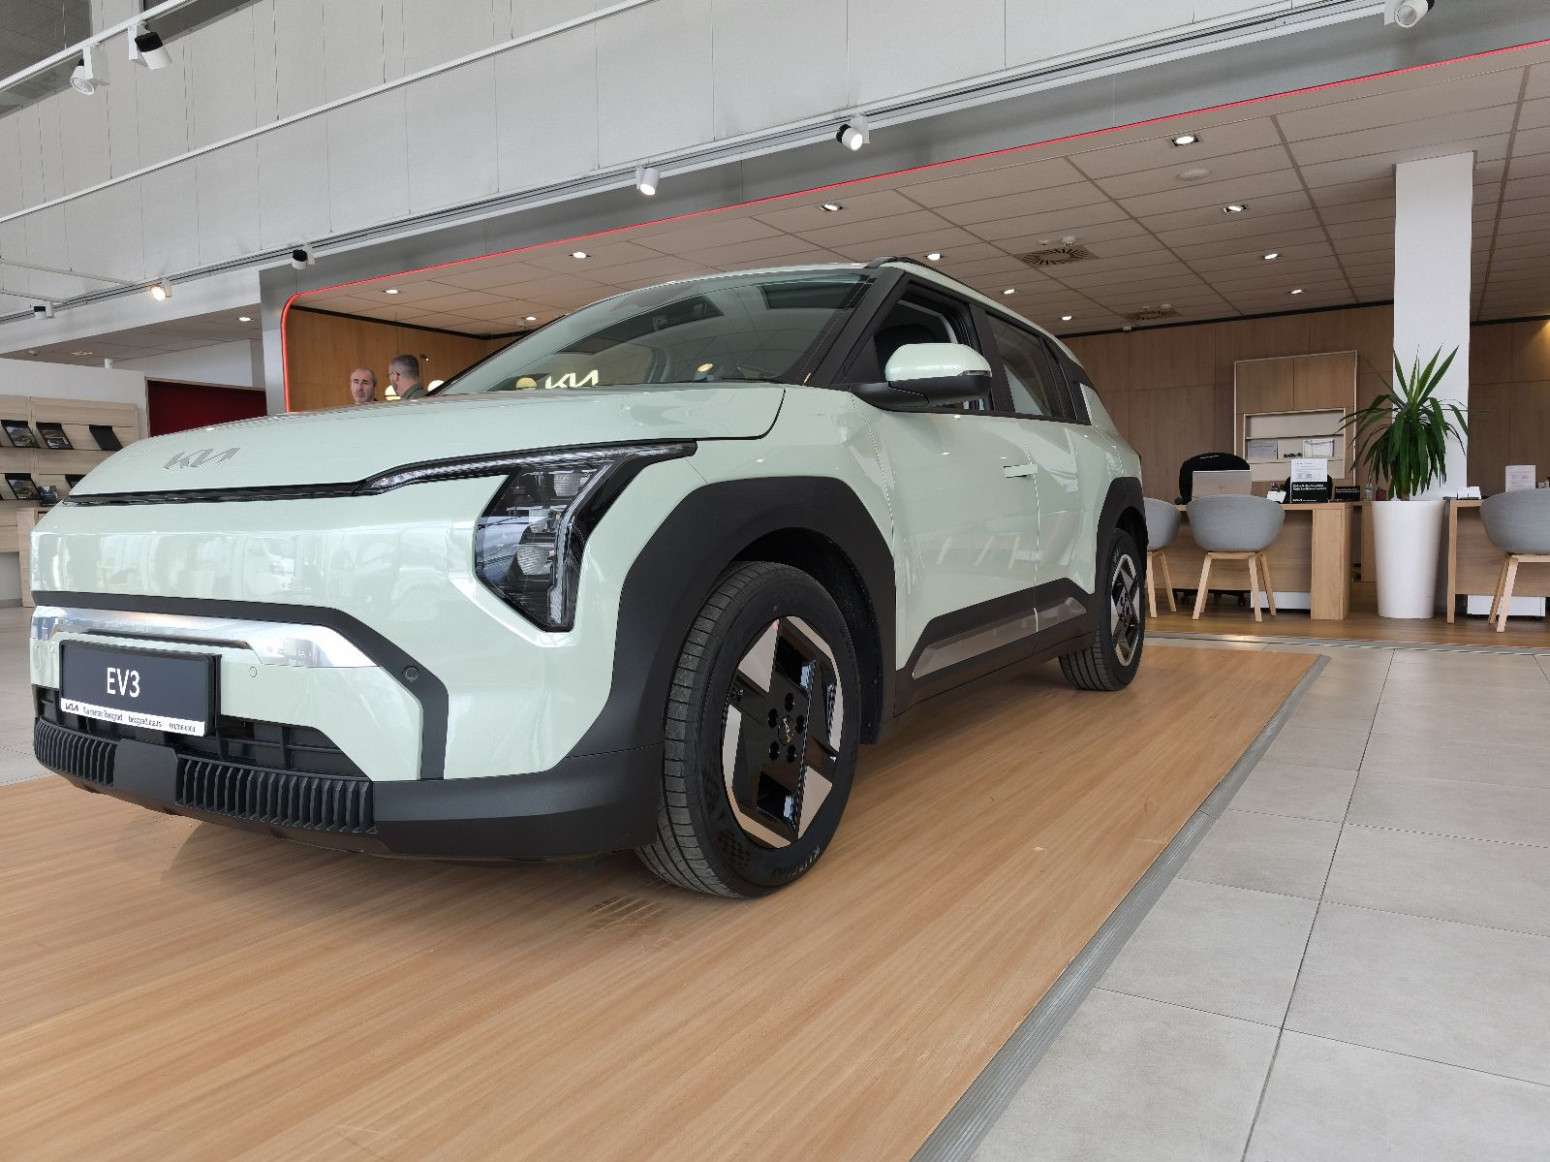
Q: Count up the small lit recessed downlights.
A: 12